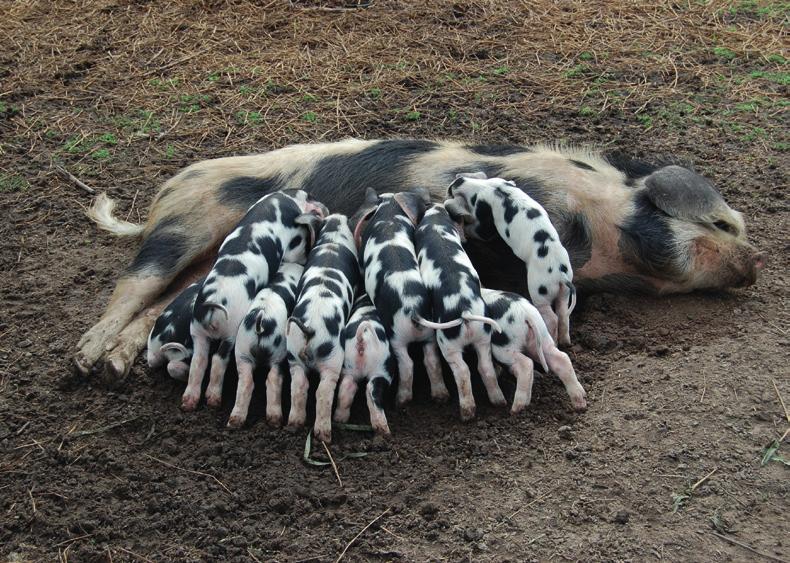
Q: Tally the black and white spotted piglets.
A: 9